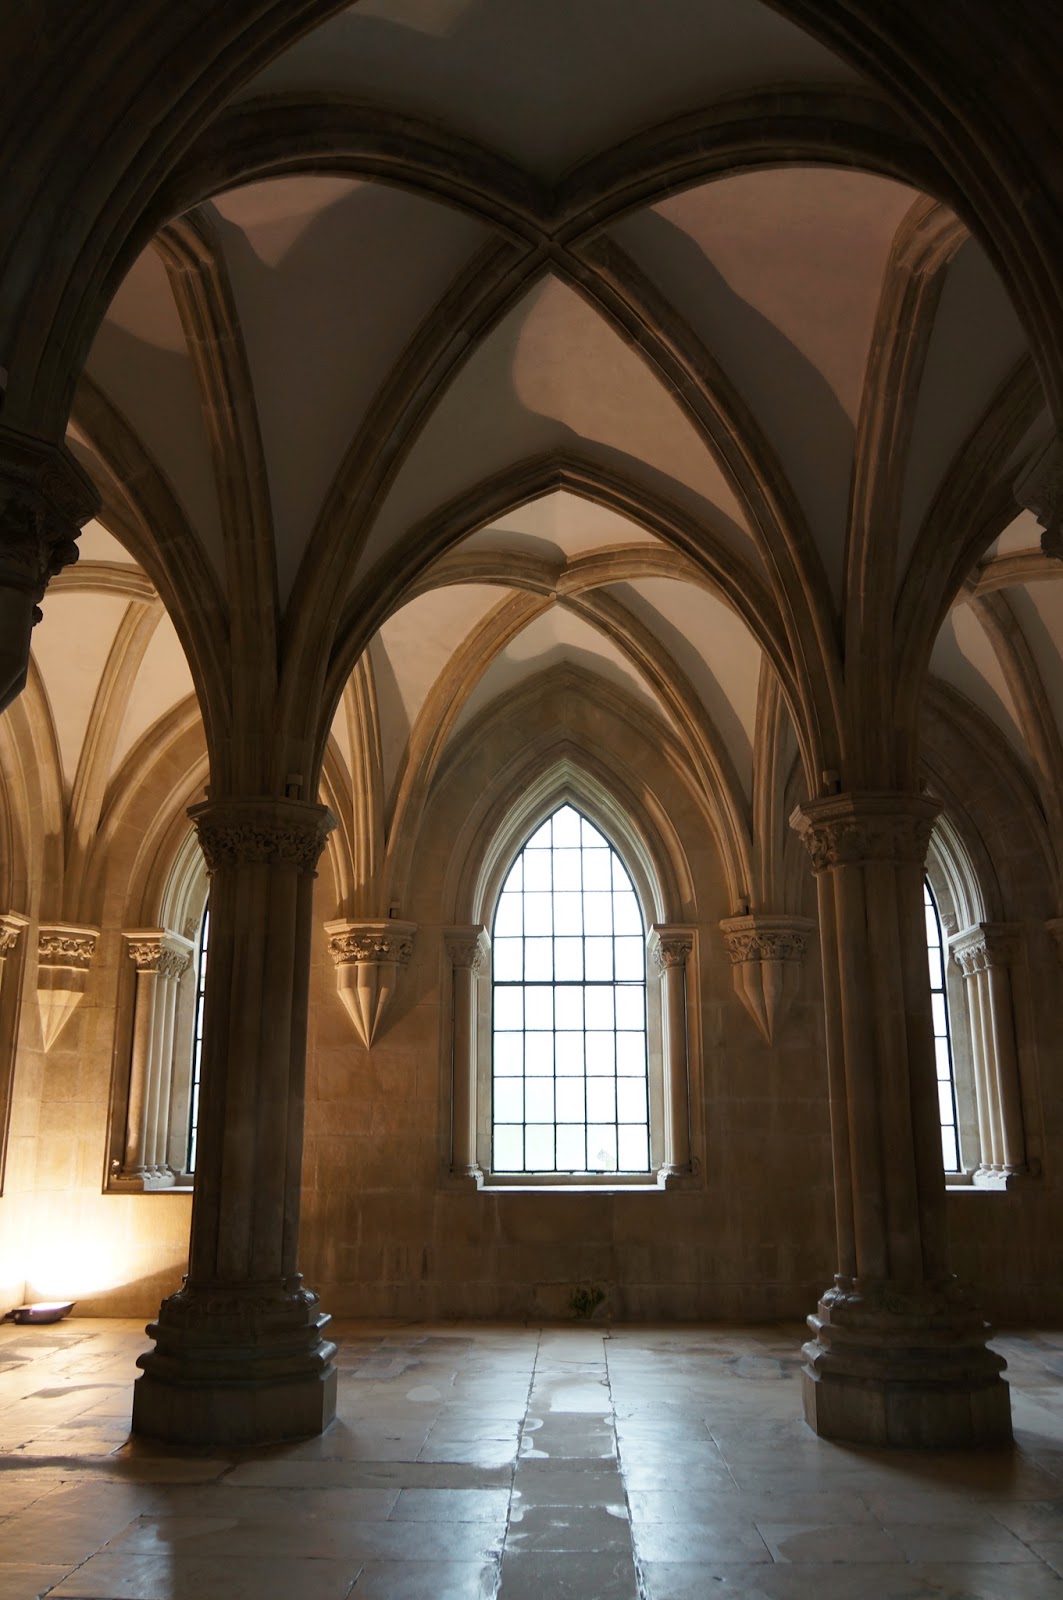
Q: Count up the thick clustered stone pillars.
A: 2